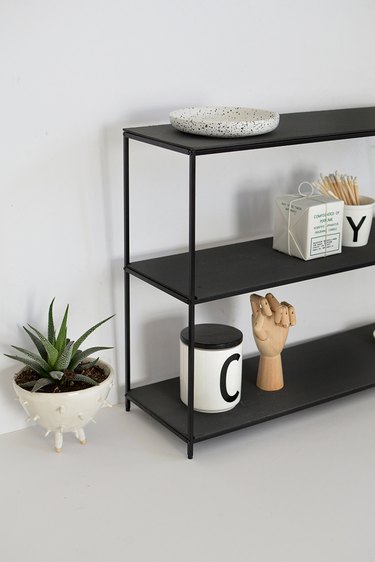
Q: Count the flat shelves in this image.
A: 3